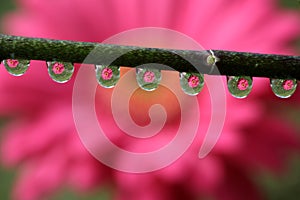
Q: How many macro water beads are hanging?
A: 7